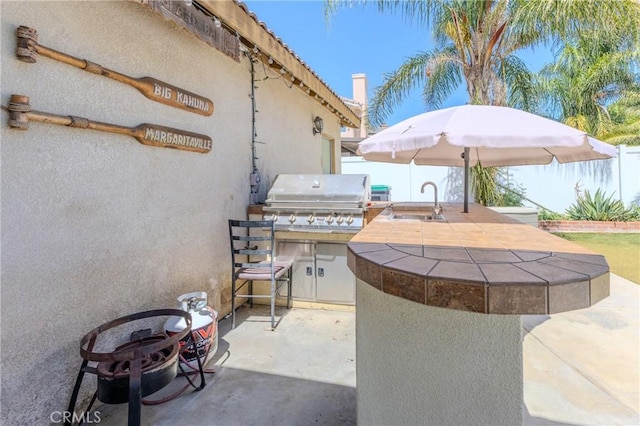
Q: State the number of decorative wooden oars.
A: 2